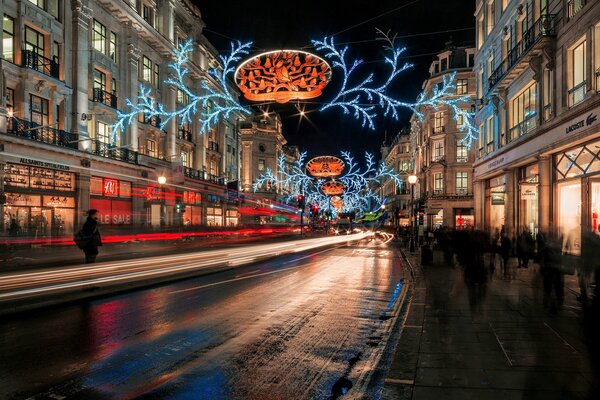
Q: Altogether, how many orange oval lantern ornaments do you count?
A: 4